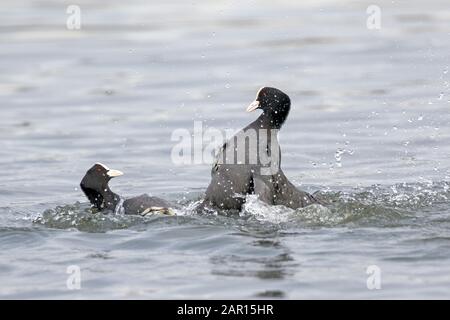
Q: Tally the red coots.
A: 0